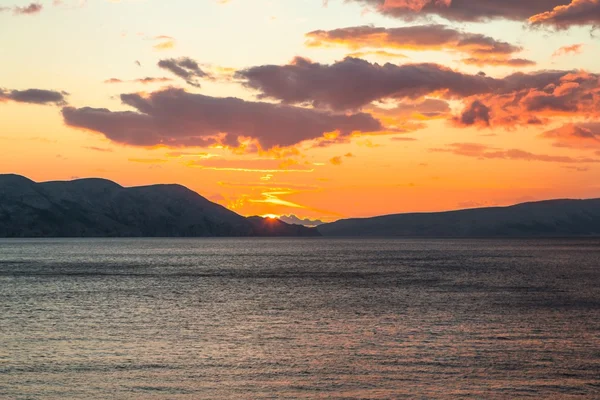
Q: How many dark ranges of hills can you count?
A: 2